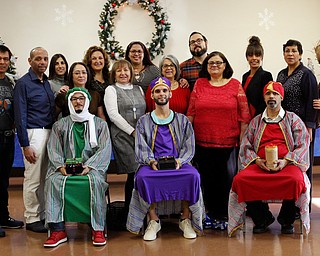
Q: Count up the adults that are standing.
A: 12